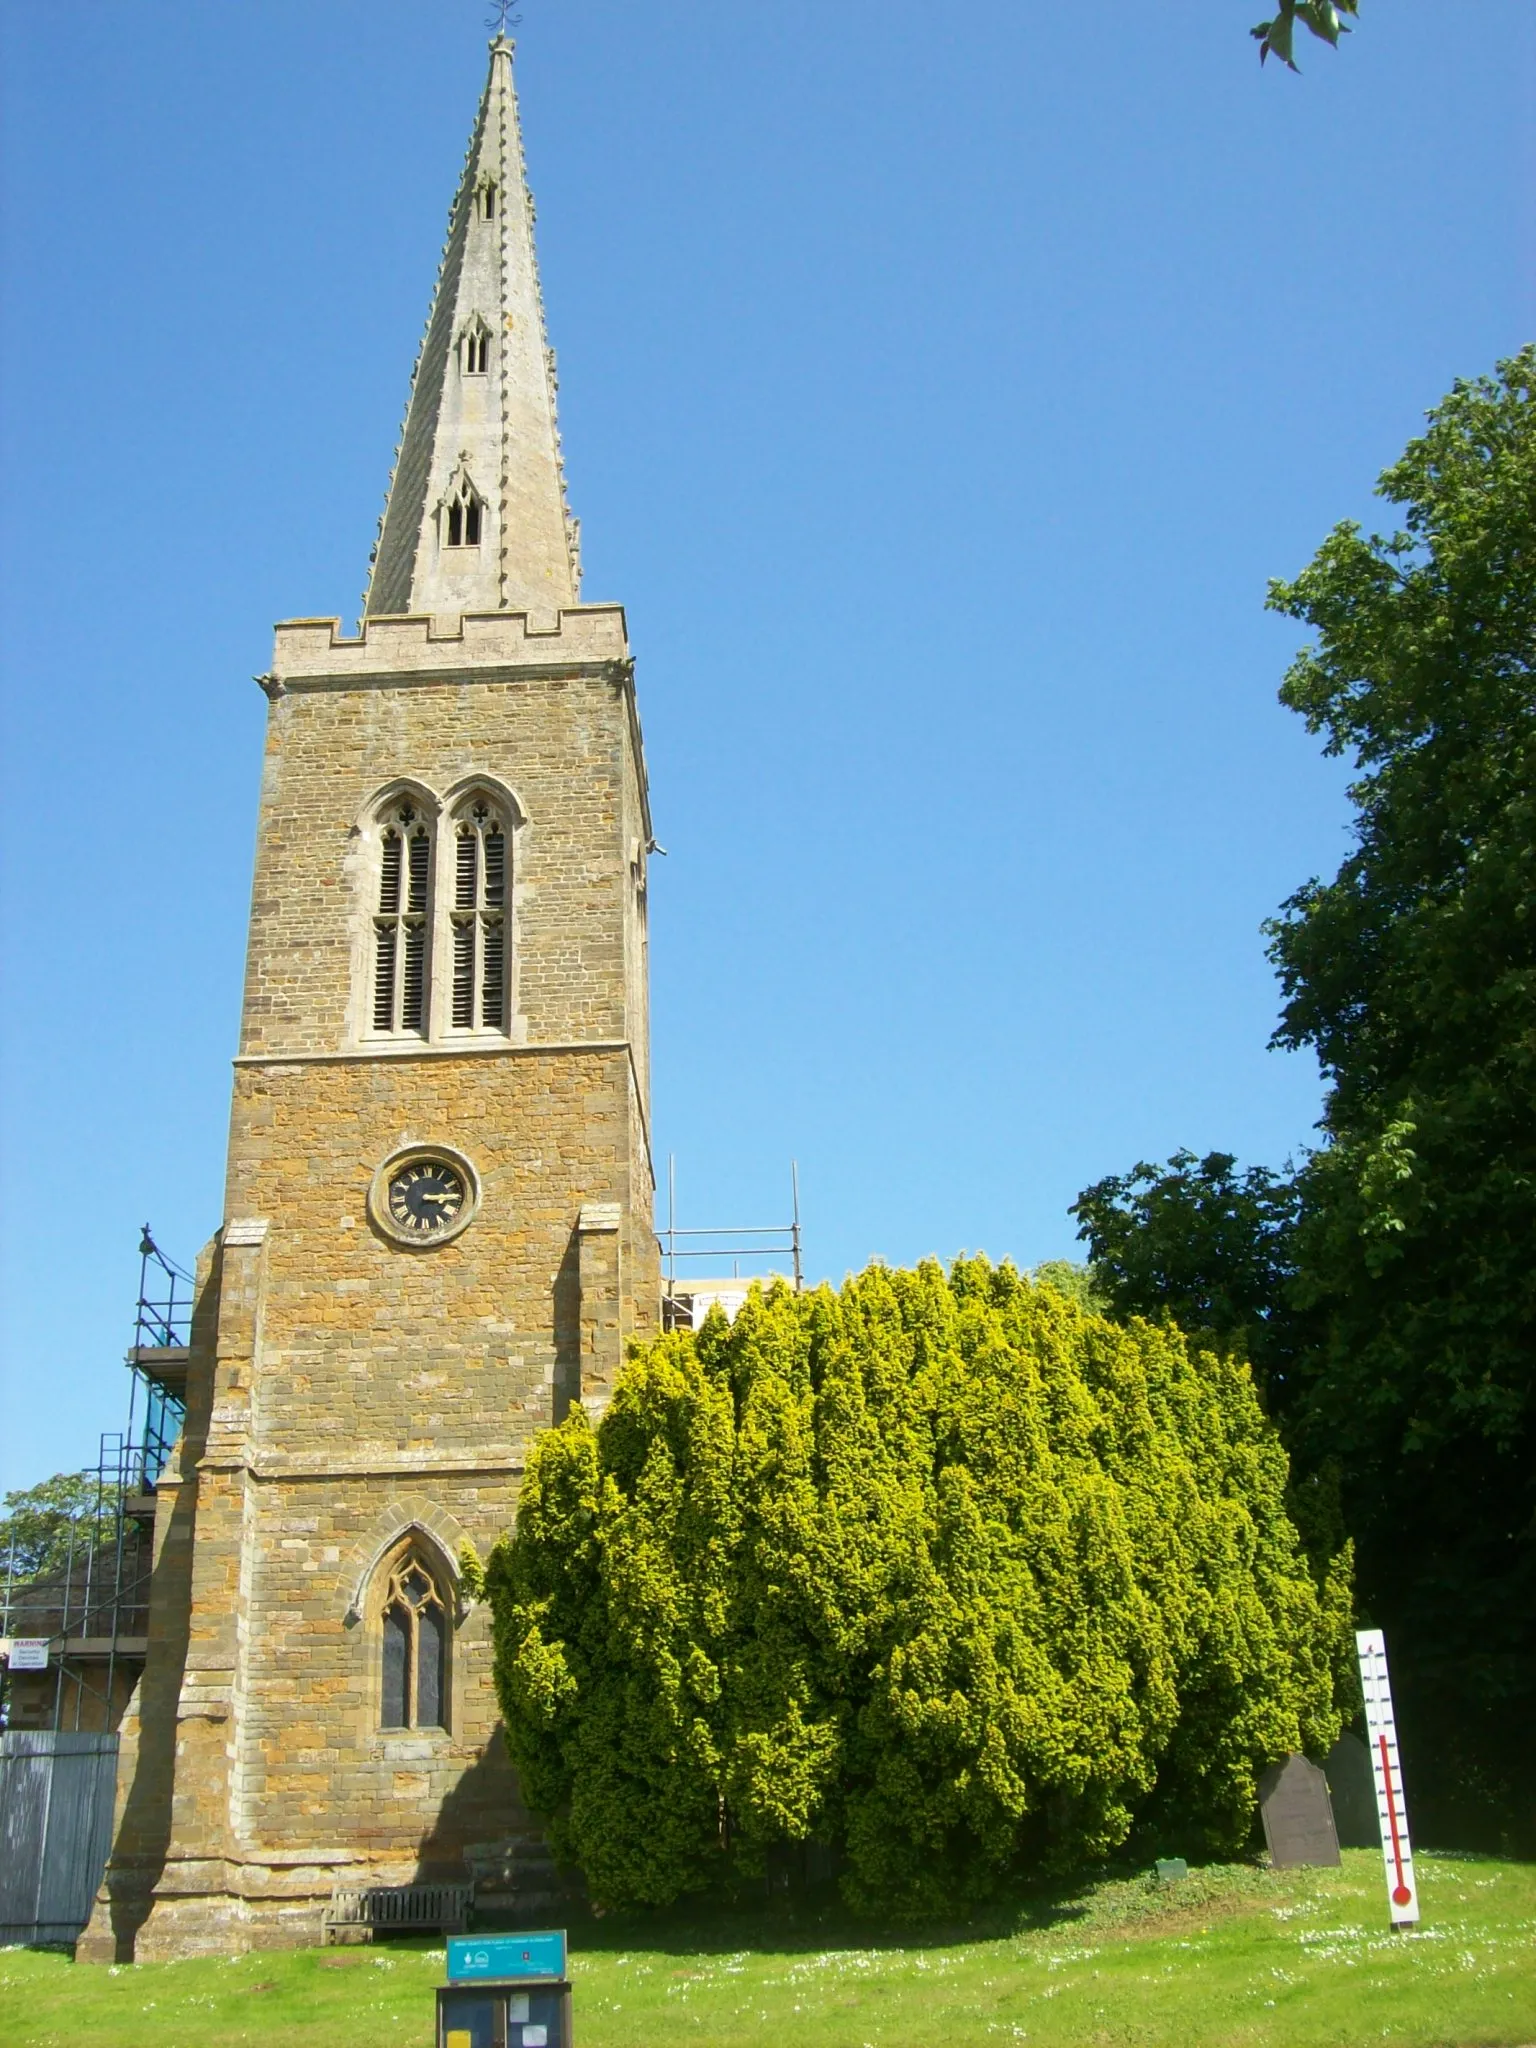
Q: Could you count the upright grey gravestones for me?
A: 2